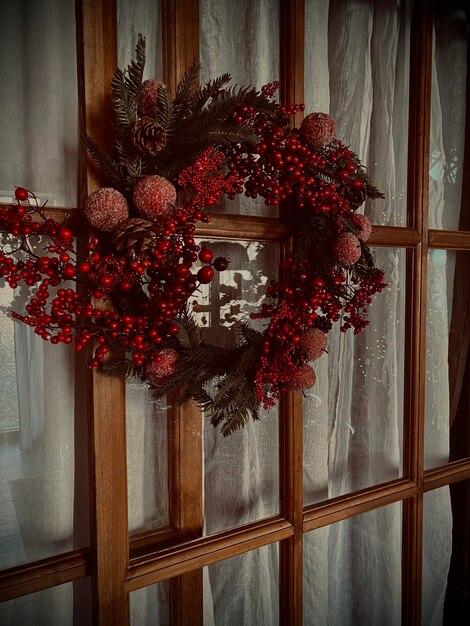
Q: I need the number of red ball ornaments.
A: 9